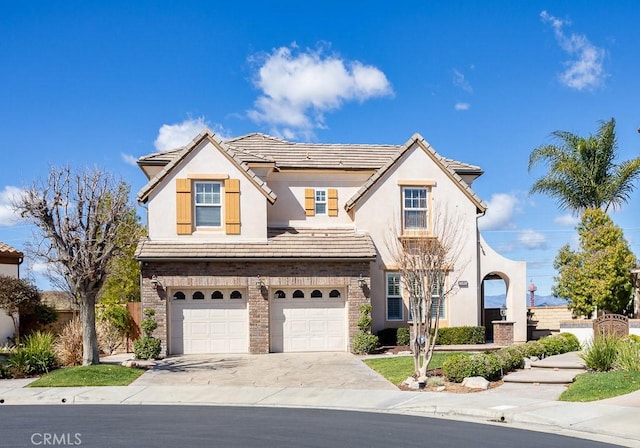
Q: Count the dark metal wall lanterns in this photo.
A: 3